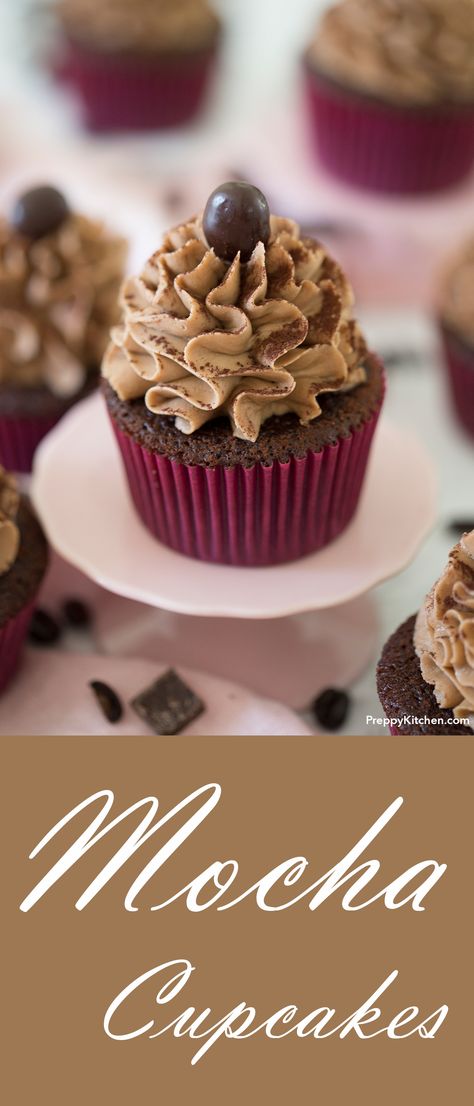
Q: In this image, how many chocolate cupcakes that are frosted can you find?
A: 7